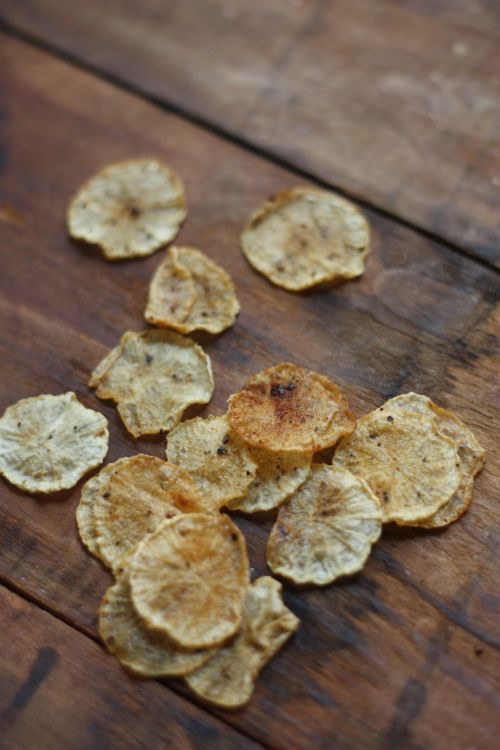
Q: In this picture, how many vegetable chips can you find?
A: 15